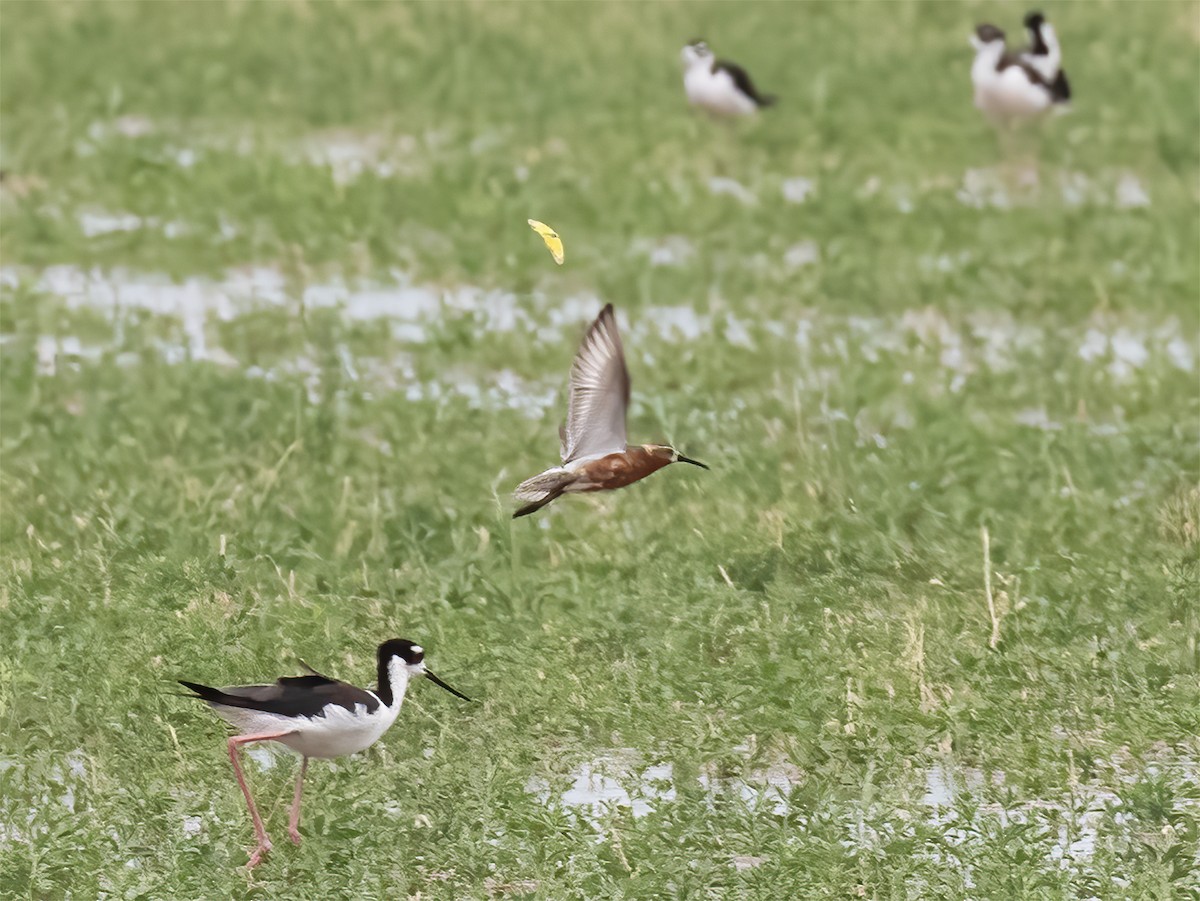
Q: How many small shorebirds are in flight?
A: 1